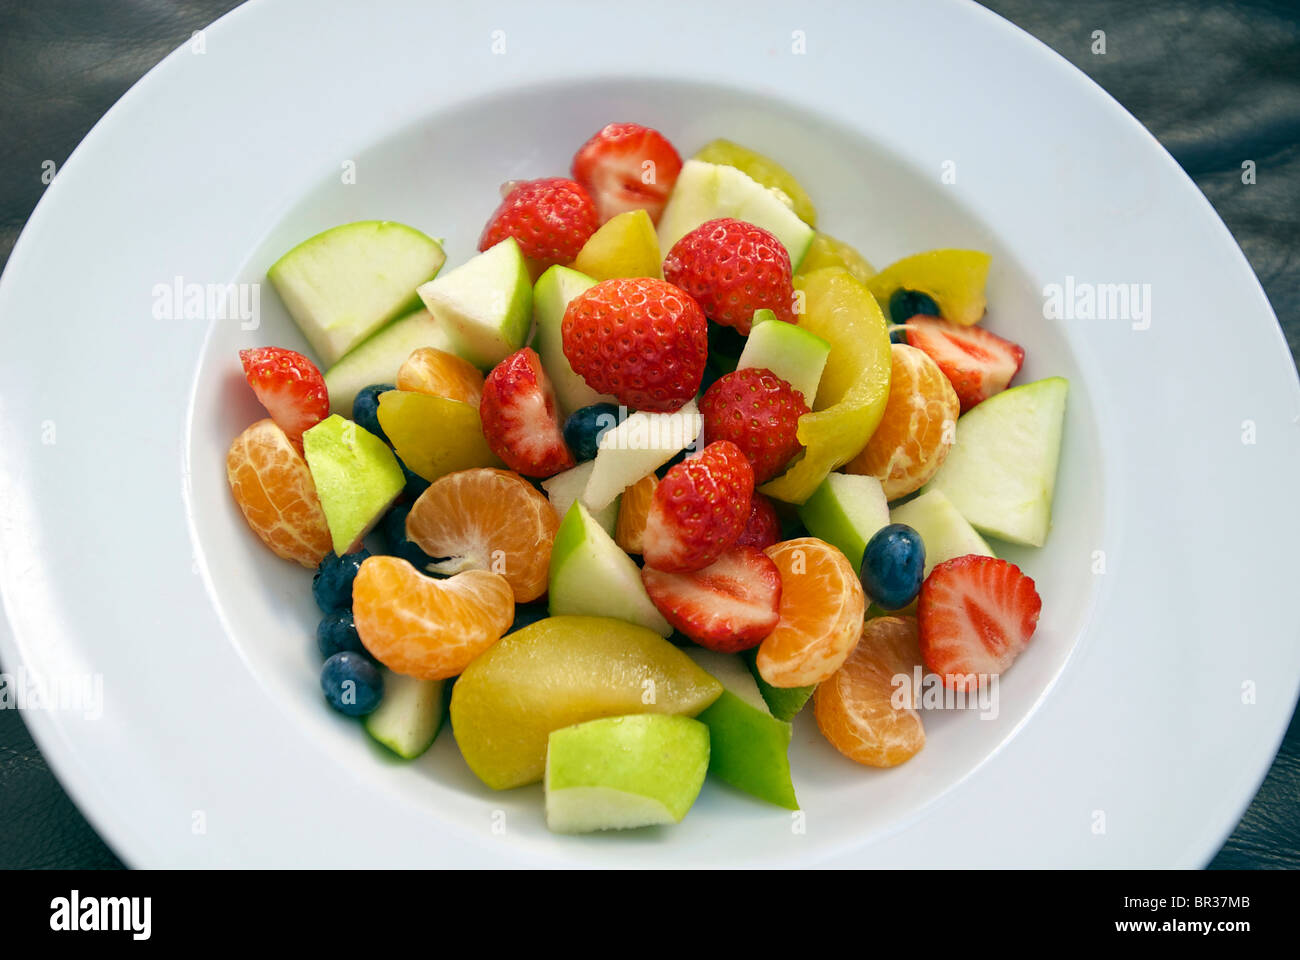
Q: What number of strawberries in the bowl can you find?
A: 12